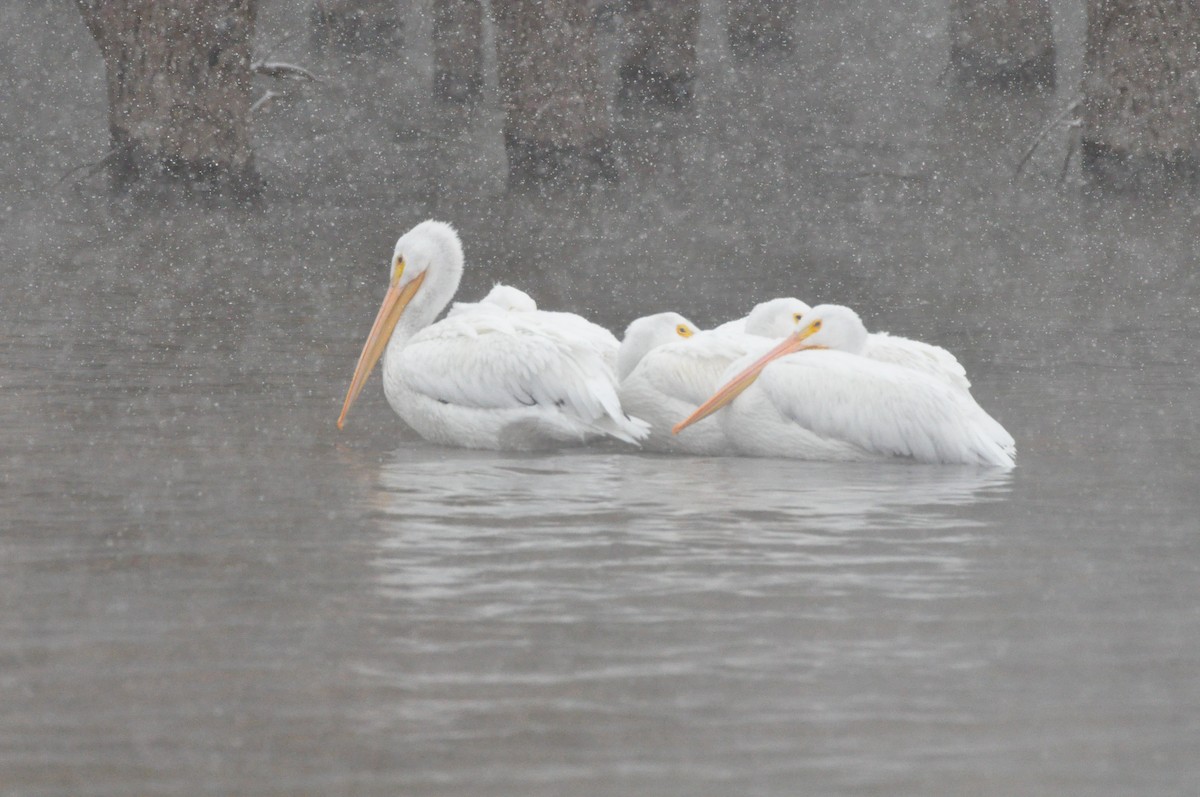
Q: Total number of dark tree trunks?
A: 8